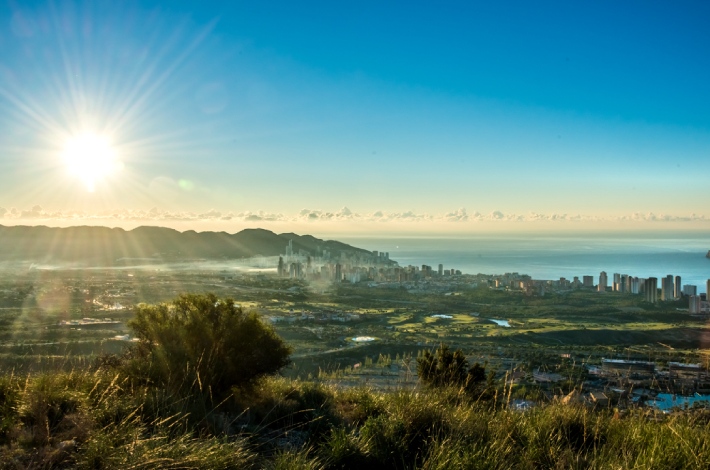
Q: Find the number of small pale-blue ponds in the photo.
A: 3